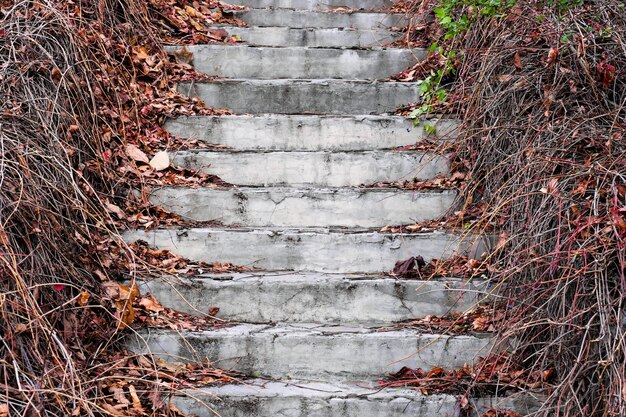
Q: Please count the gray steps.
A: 12